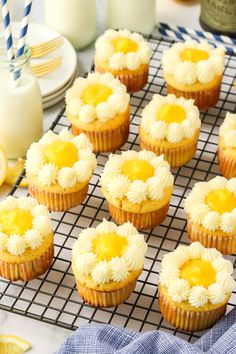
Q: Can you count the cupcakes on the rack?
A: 11